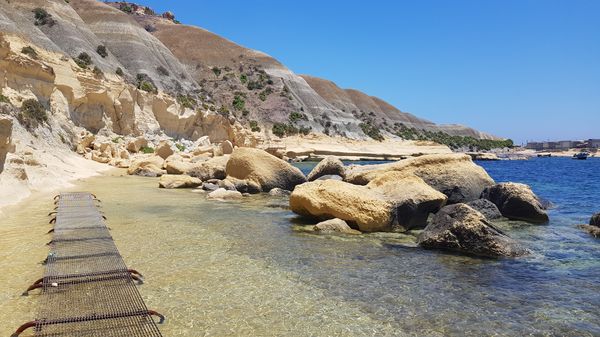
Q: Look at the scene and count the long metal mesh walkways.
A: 1